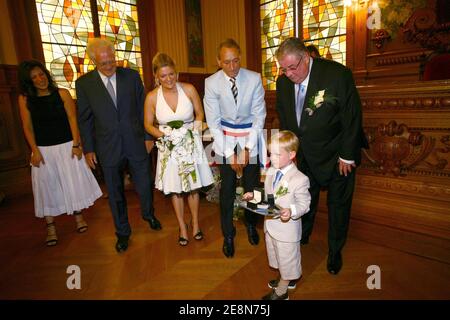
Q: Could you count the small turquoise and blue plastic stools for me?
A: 0